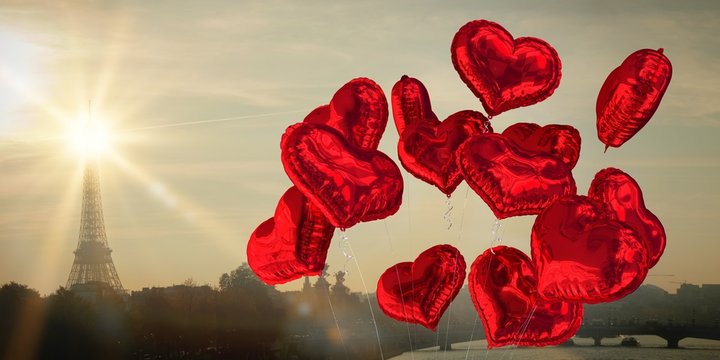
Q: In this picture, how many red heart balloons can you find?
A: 13